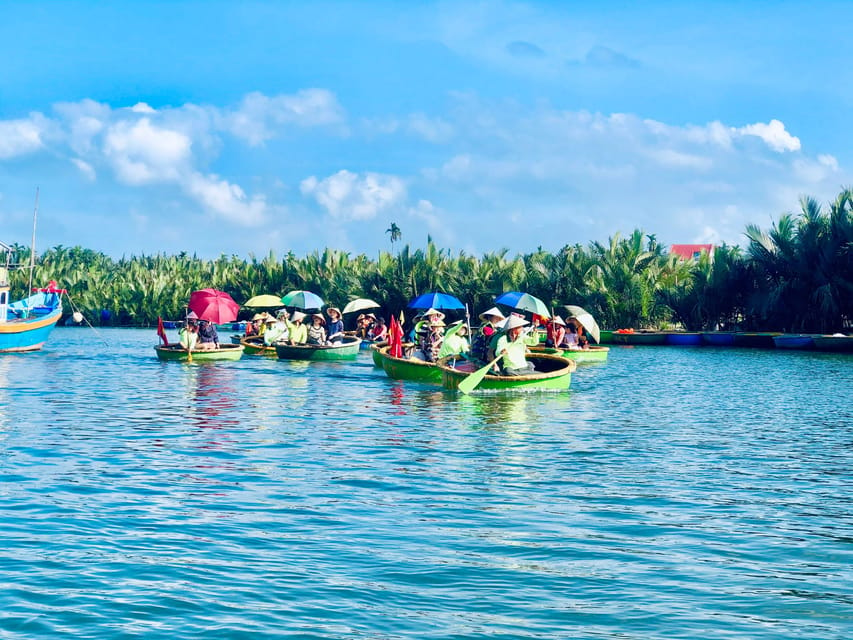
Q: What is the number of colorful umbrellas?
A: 7